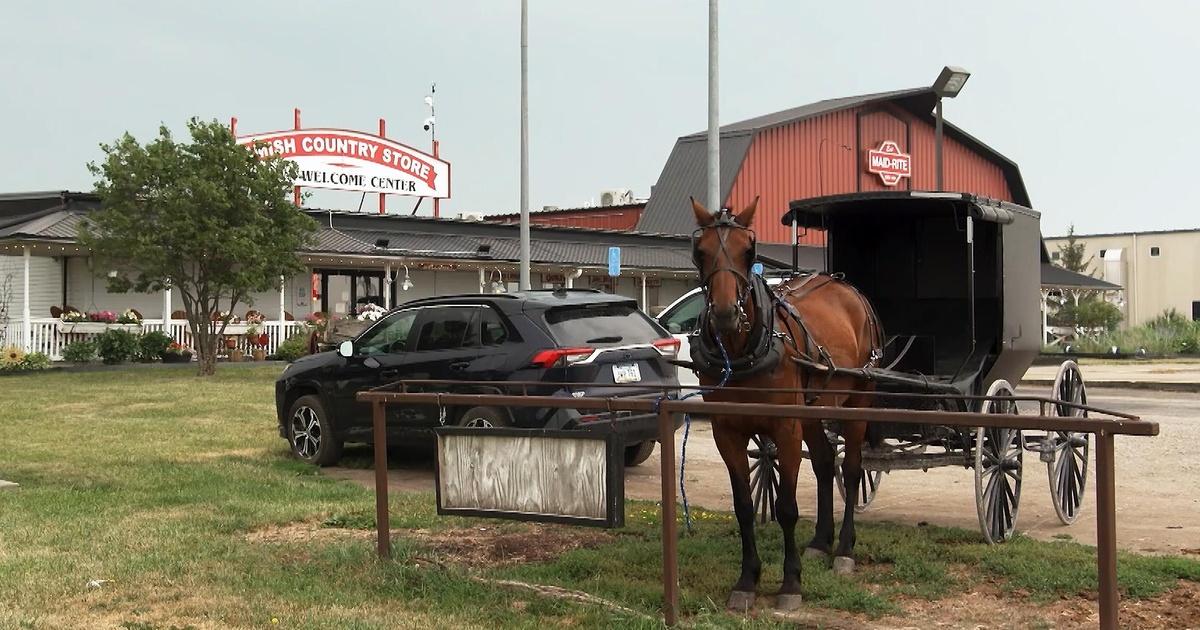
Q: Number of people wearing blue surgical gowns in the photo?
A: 0